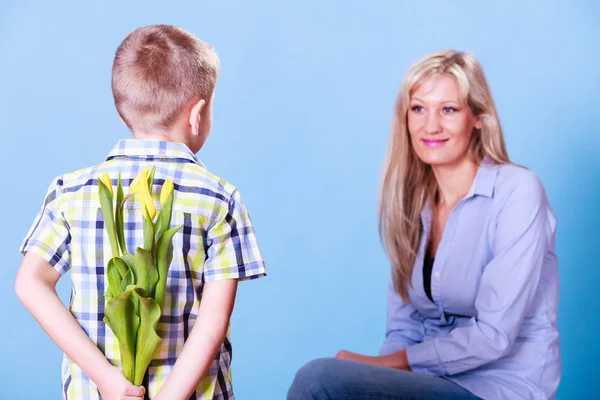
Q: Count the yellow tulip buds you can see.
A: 4